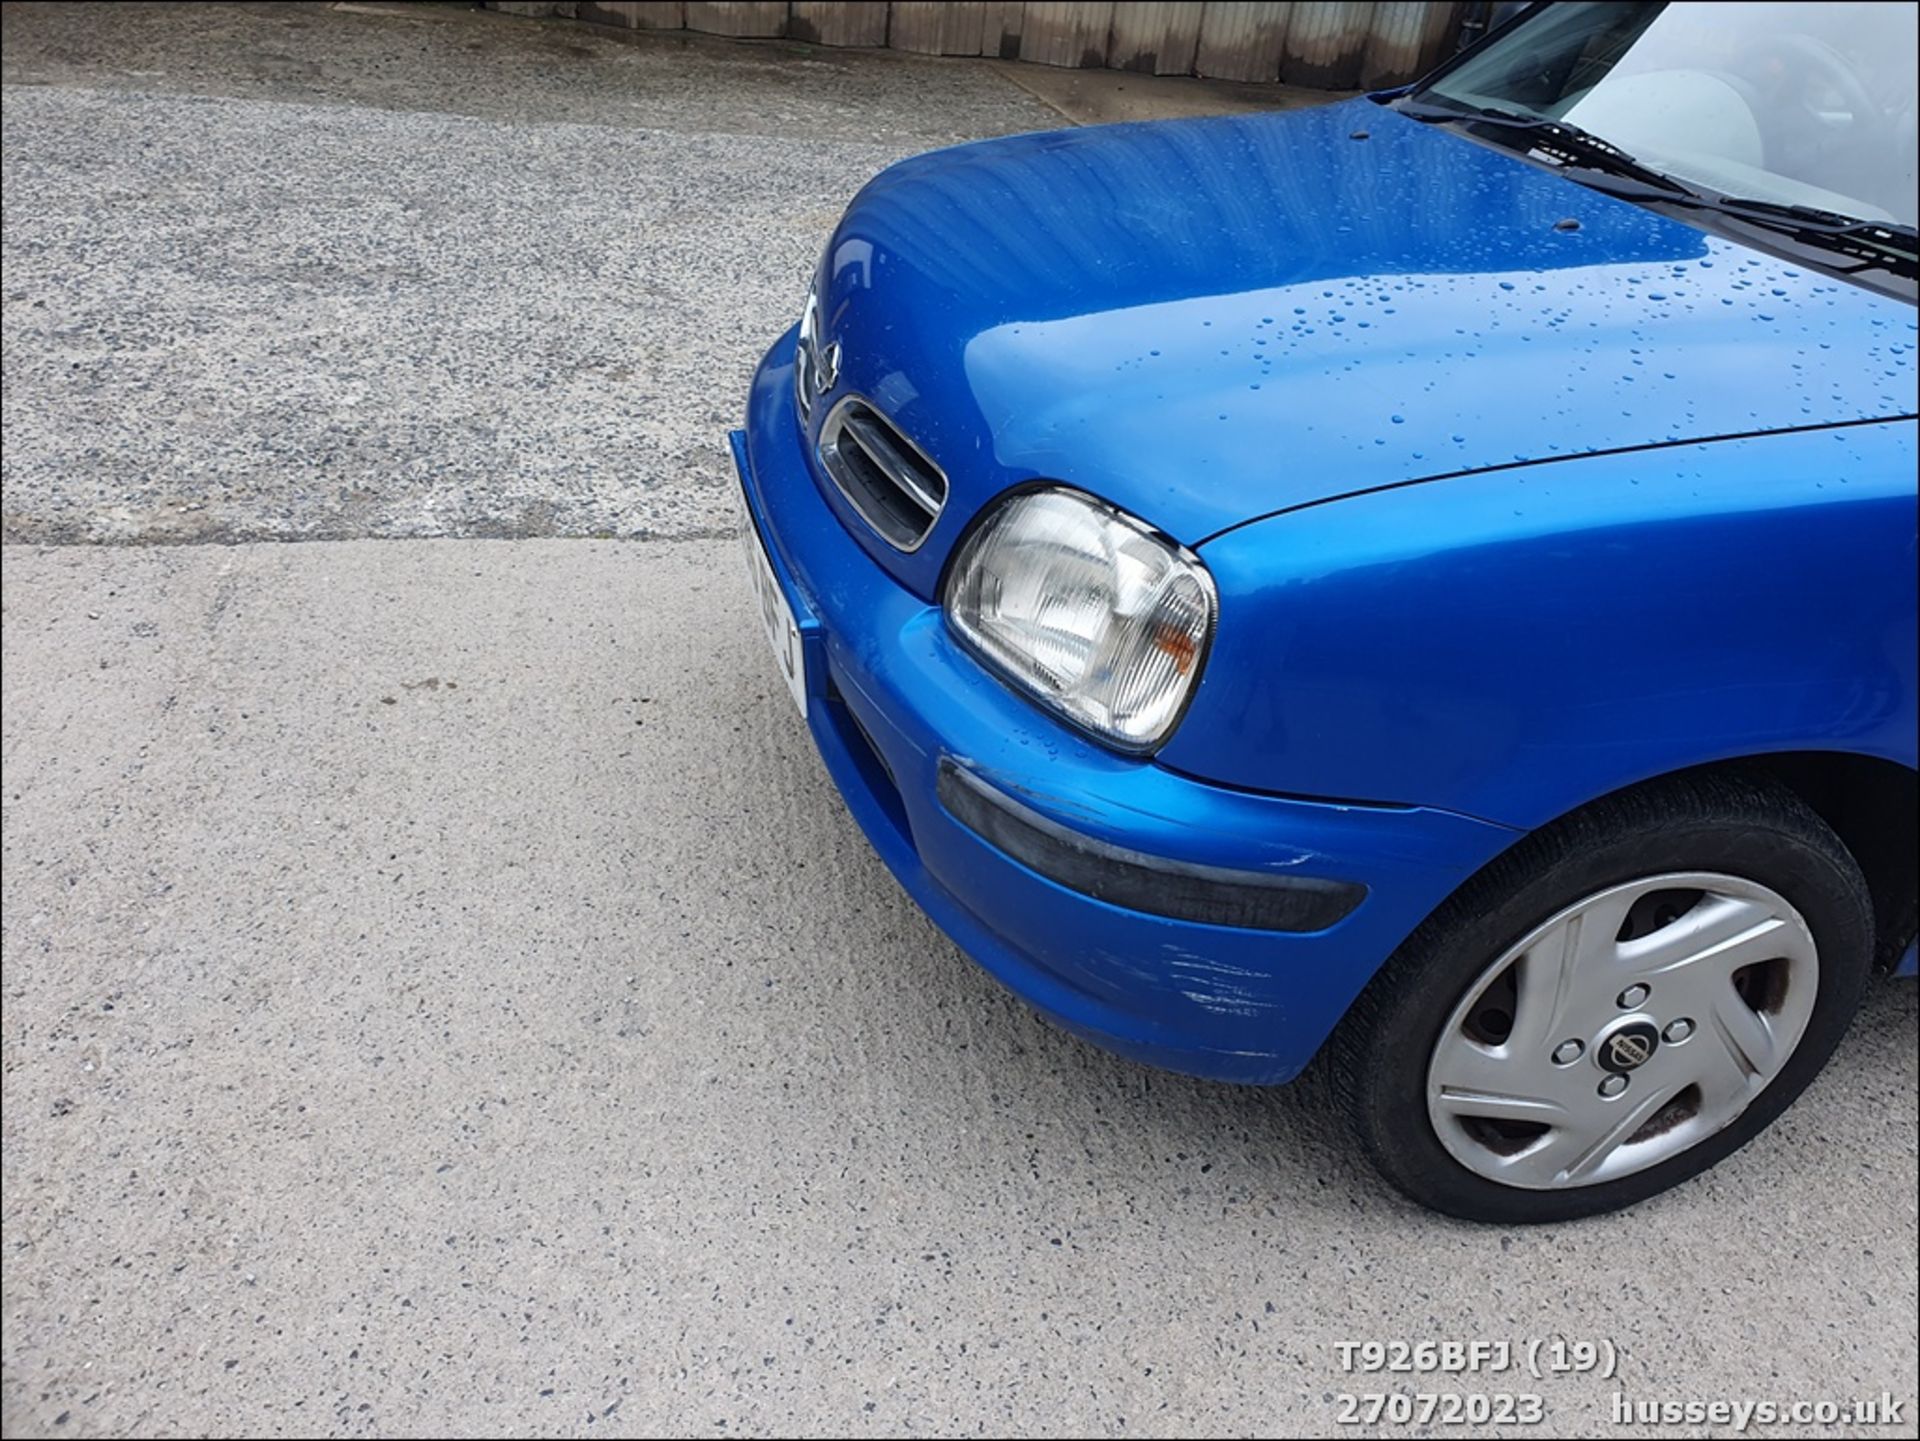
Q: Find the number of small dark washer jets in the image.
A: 2